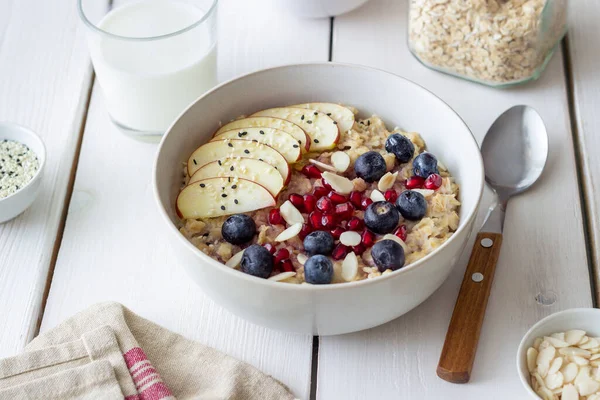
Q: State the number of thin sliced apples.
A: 7